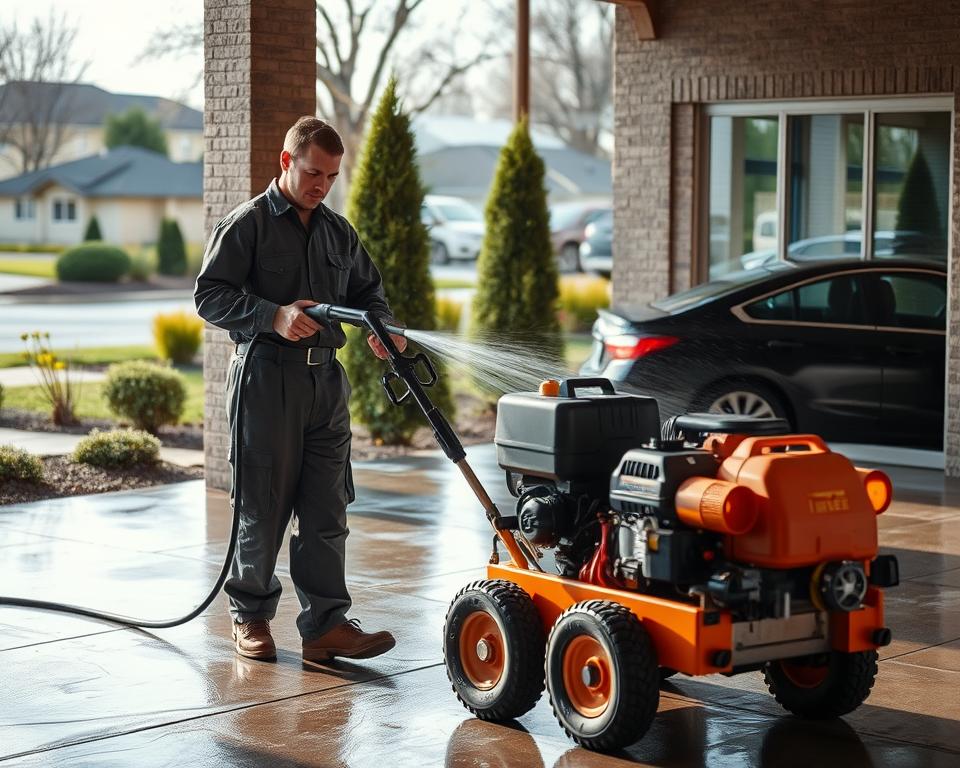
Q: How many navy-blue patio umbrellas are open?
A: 0